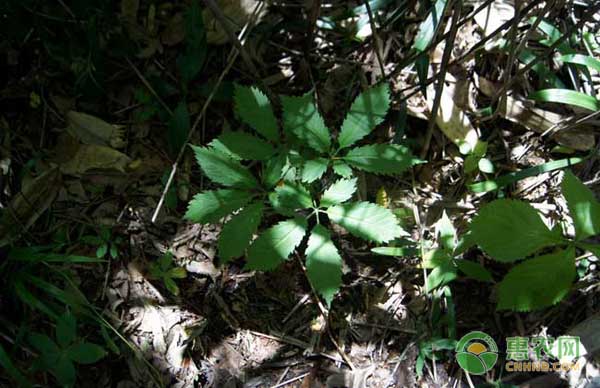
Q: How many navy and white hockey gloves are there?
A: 0